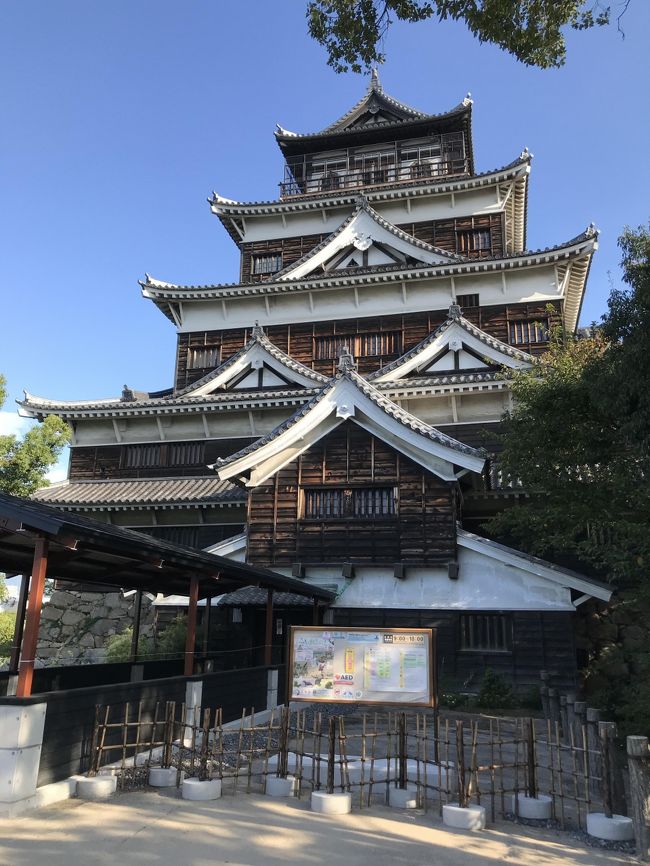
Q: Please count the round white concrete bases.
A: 9